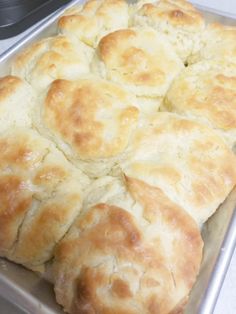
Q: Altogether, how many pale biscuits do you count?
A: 11